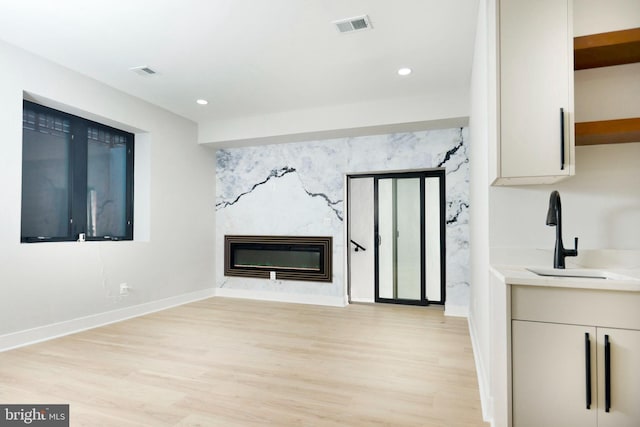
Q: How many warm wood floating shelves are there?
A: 2